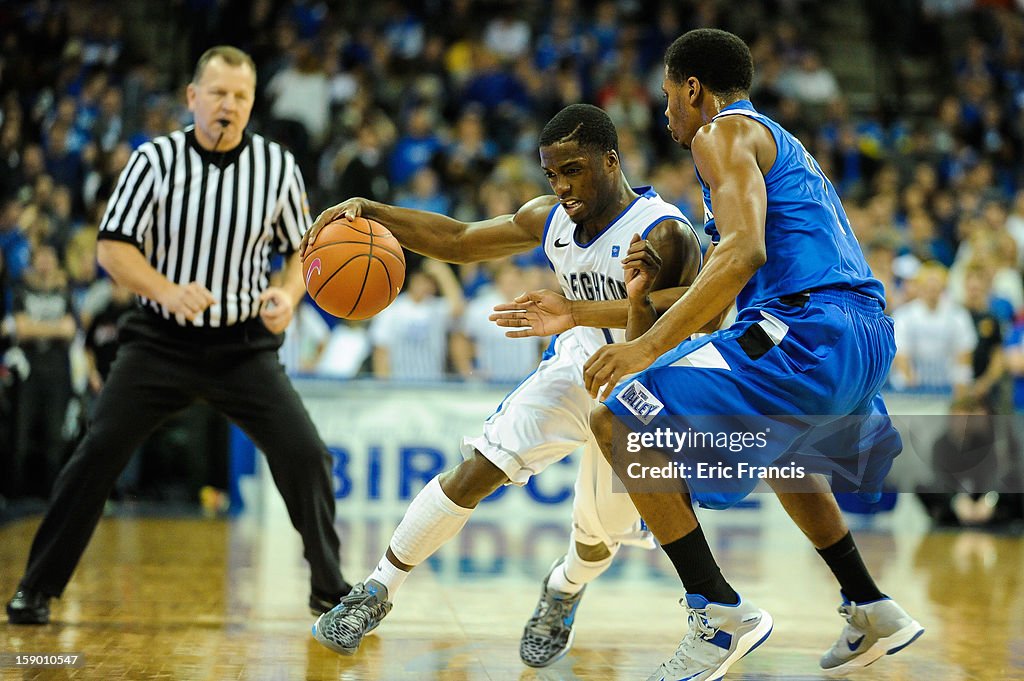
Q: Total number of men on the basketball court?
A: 3